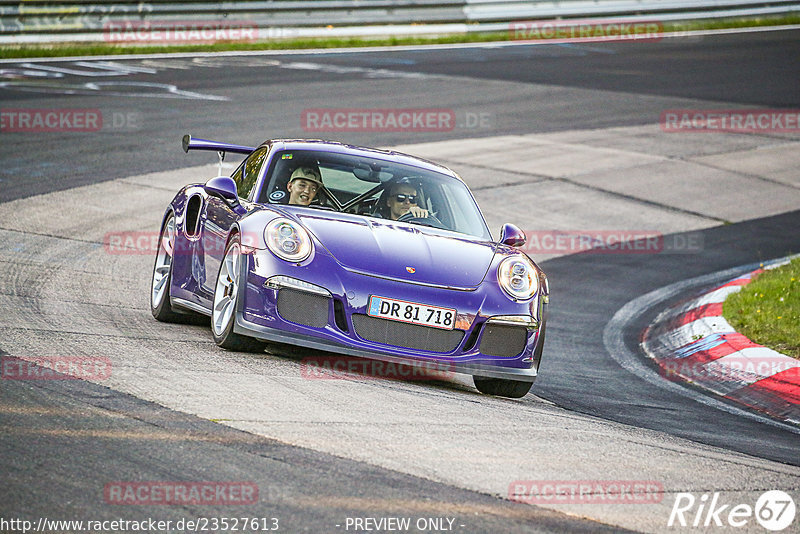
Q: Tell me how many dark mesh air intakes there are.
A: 3